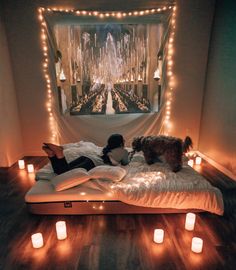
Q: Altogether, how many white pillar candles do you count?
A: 9